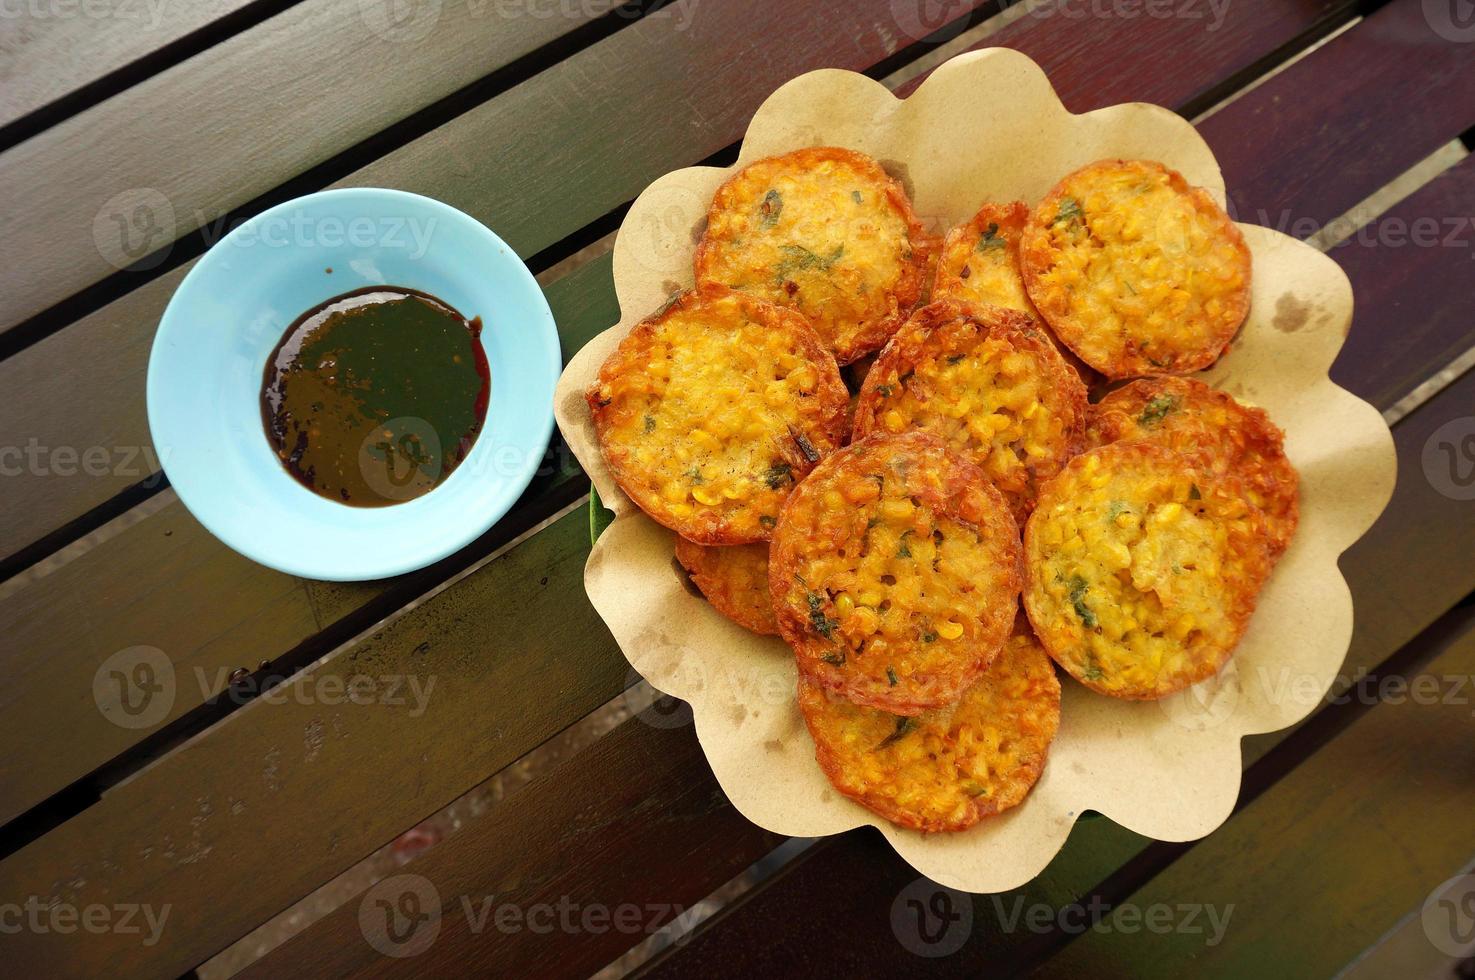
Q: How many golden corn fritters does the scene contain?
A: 10